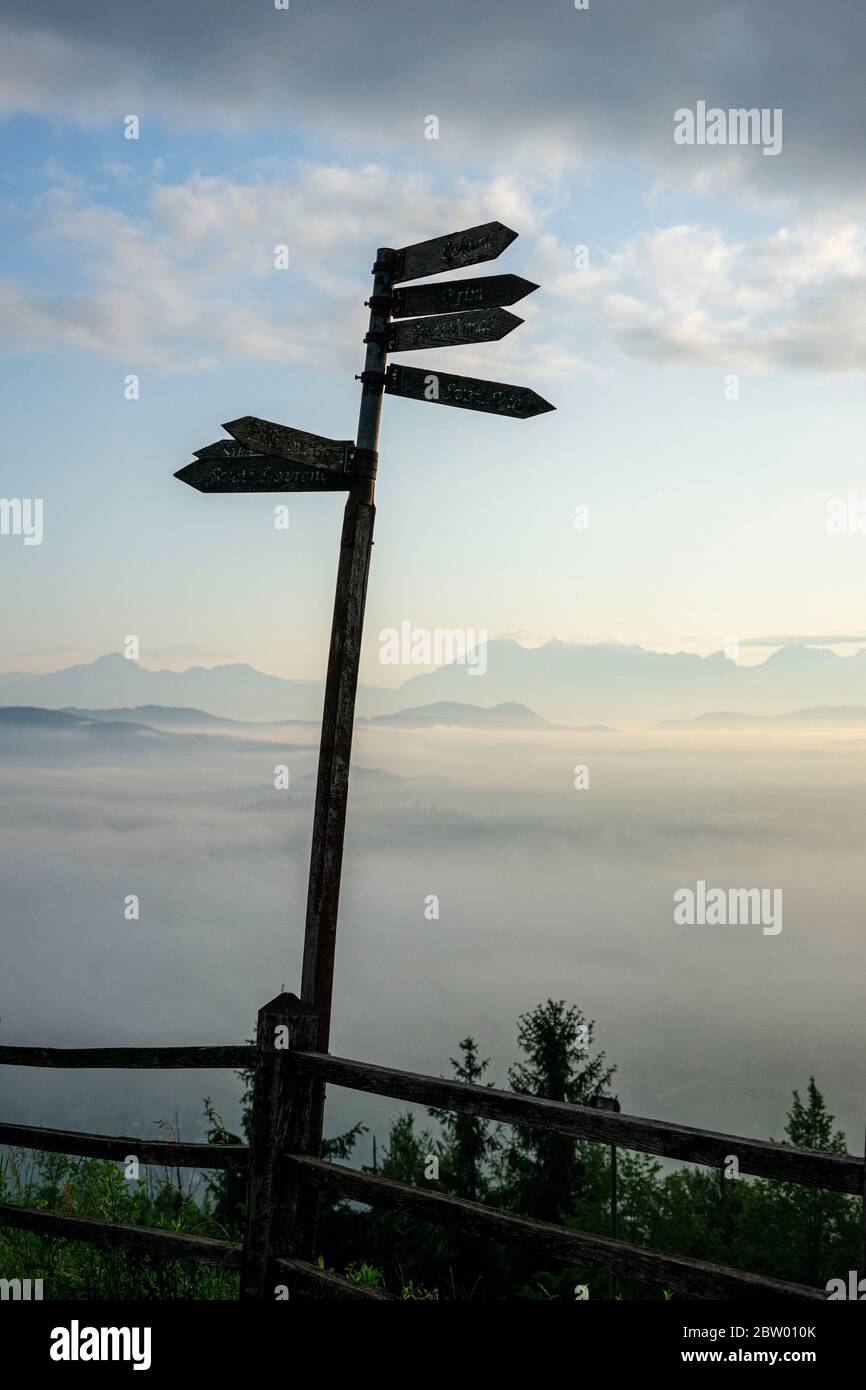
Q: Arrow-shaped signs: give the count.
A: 7